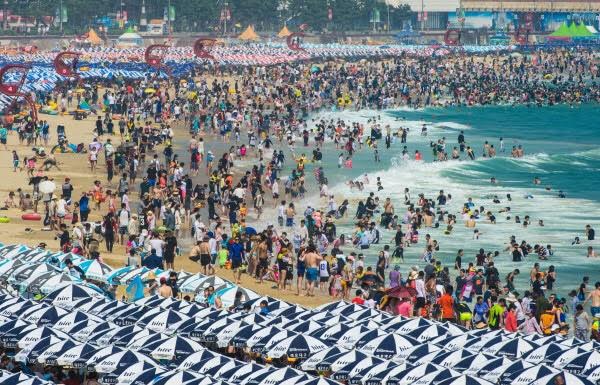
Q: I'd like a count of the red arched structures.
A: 7